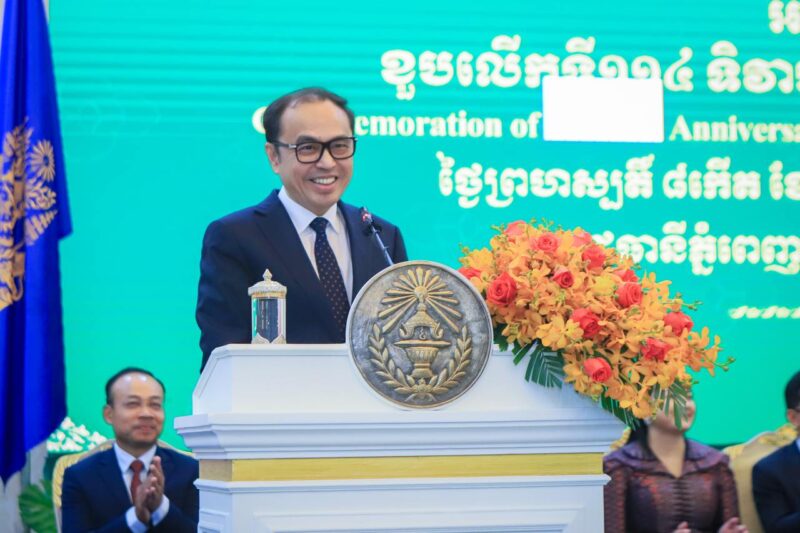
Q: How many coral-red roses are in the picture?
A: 13